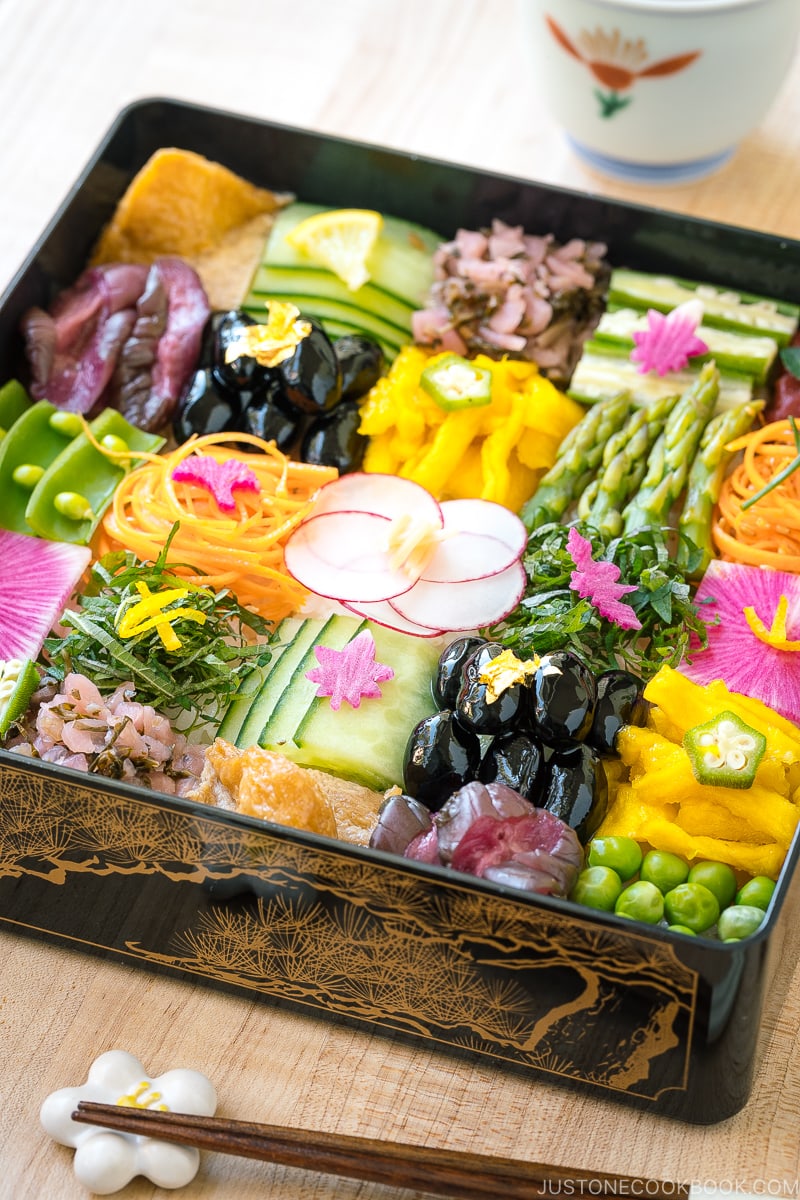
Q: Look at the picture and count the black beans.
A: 14